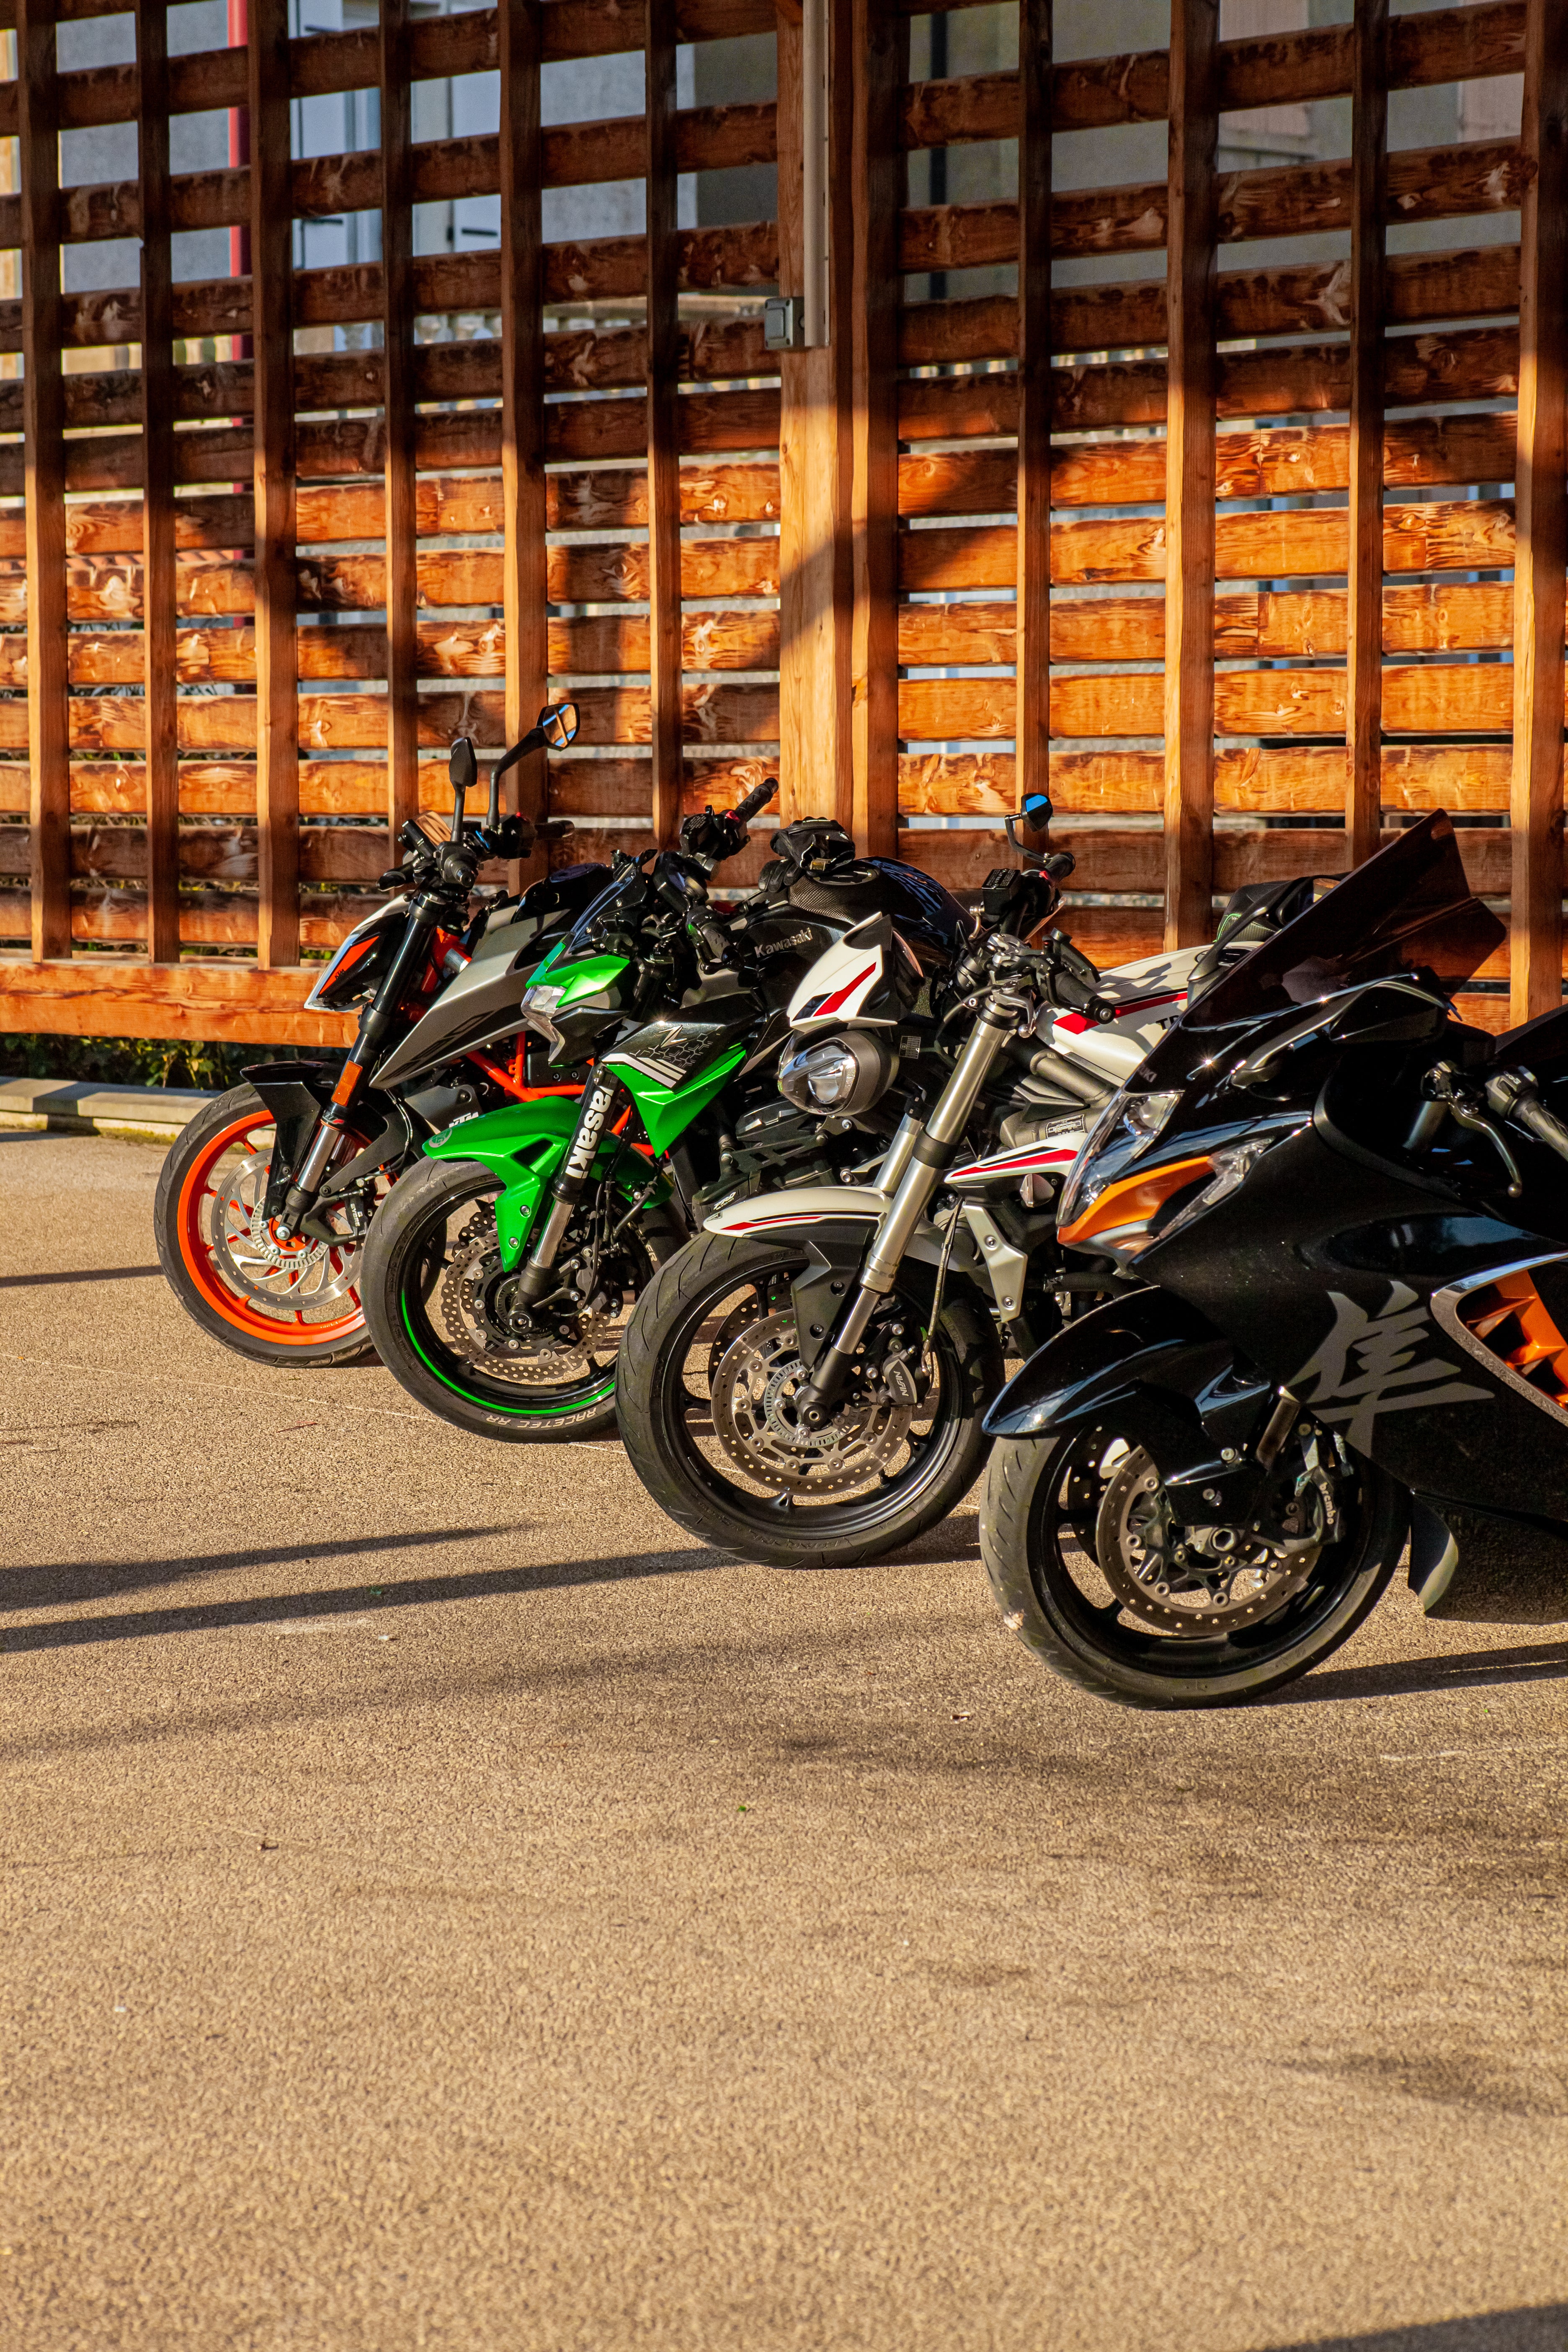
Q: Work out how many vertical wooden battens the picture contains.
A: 12